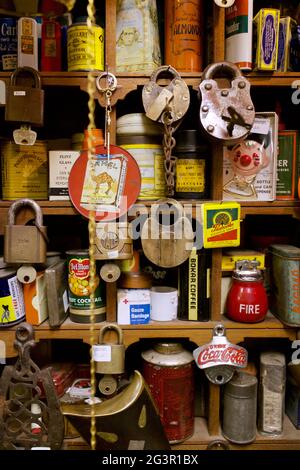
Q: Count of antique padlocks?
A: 7